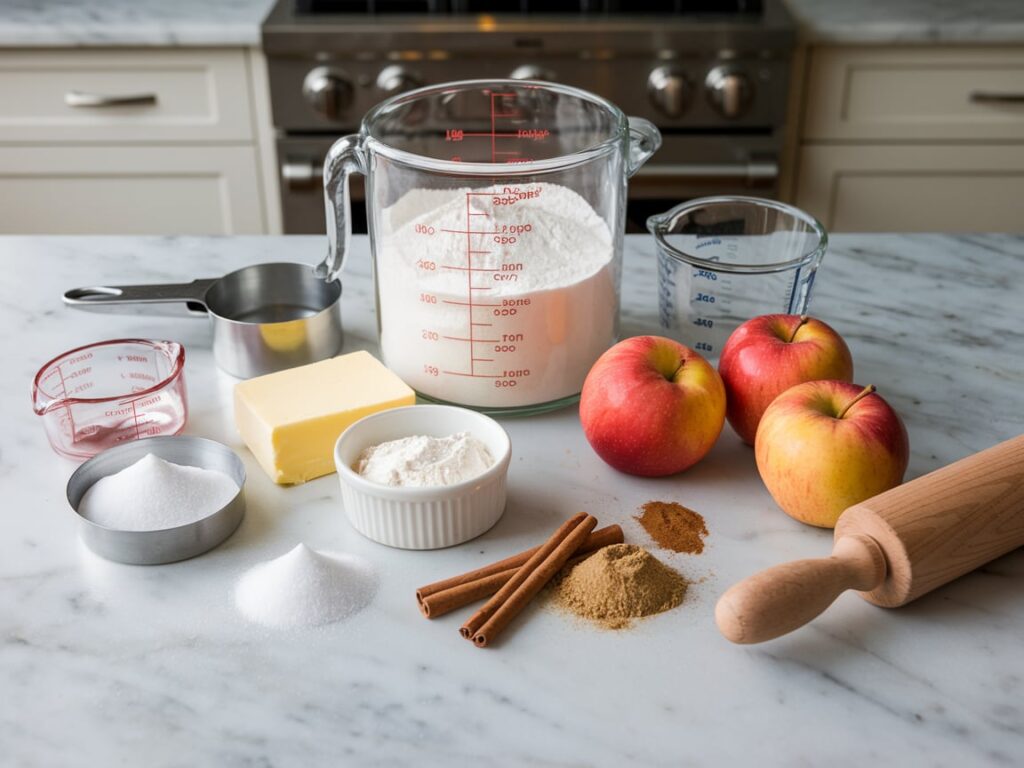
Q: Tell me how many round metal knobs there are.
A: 5